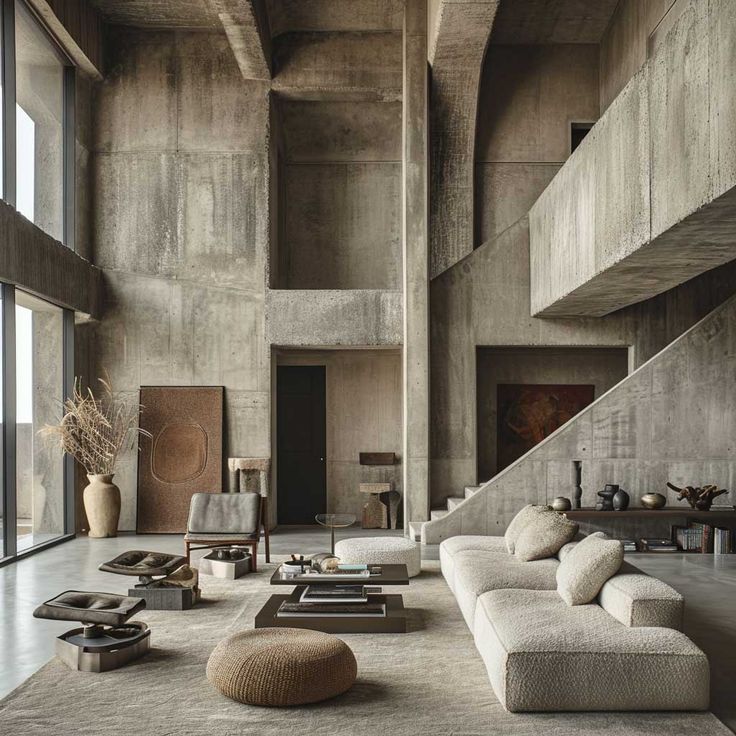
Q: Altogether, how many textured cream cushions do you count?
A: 3